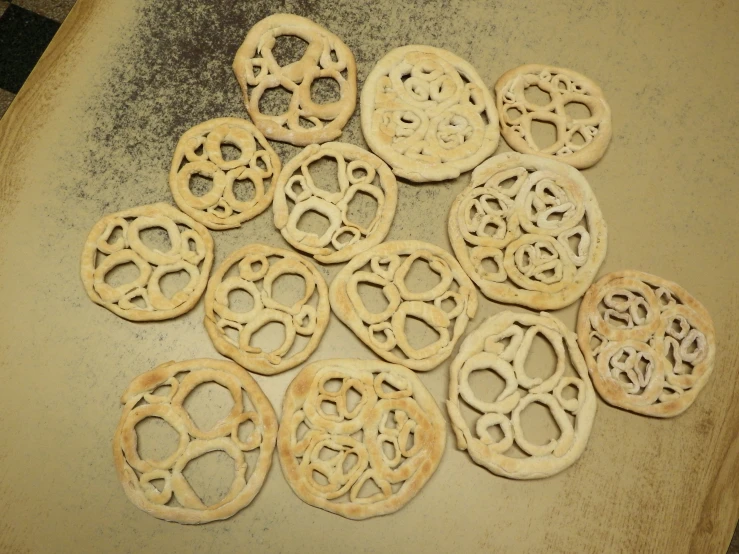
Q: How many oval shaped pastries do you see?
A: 13